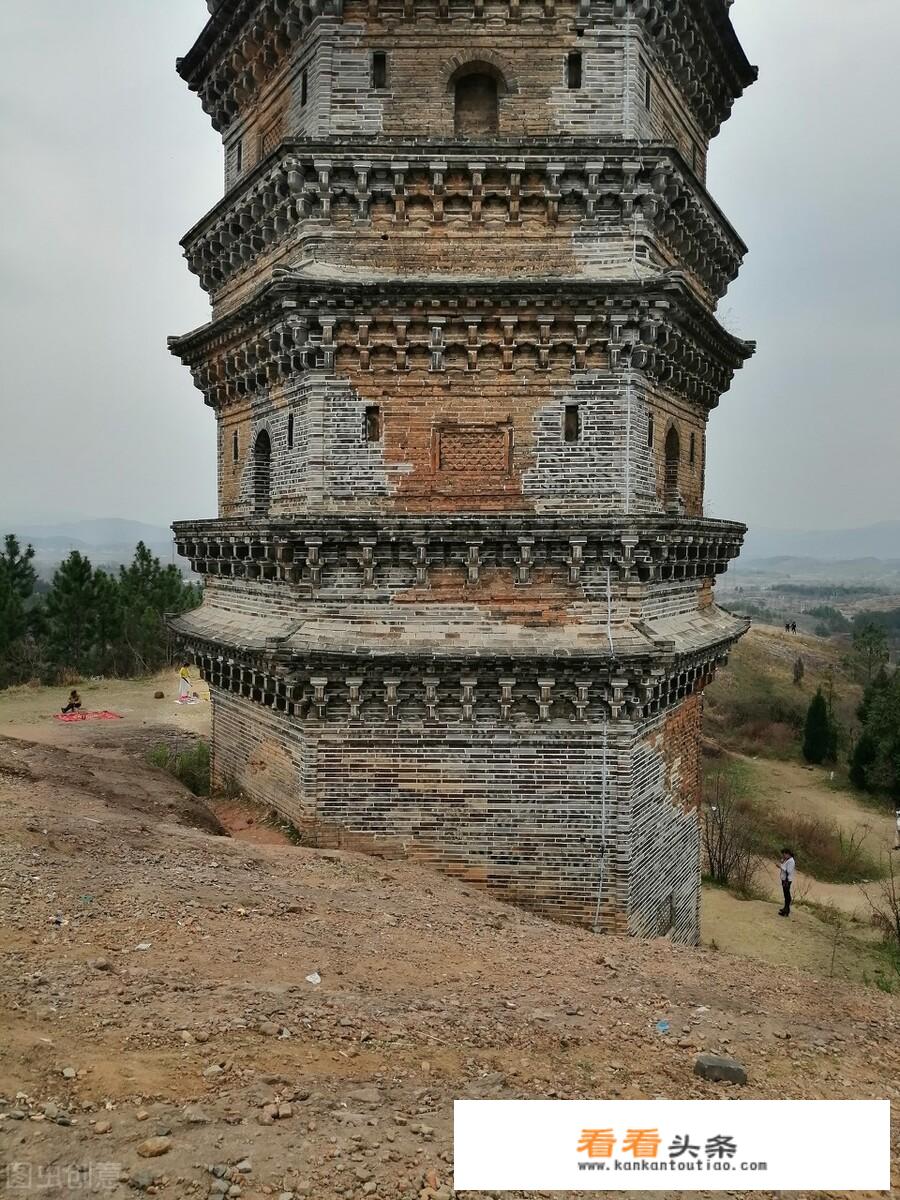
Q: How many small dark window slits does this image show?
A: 12